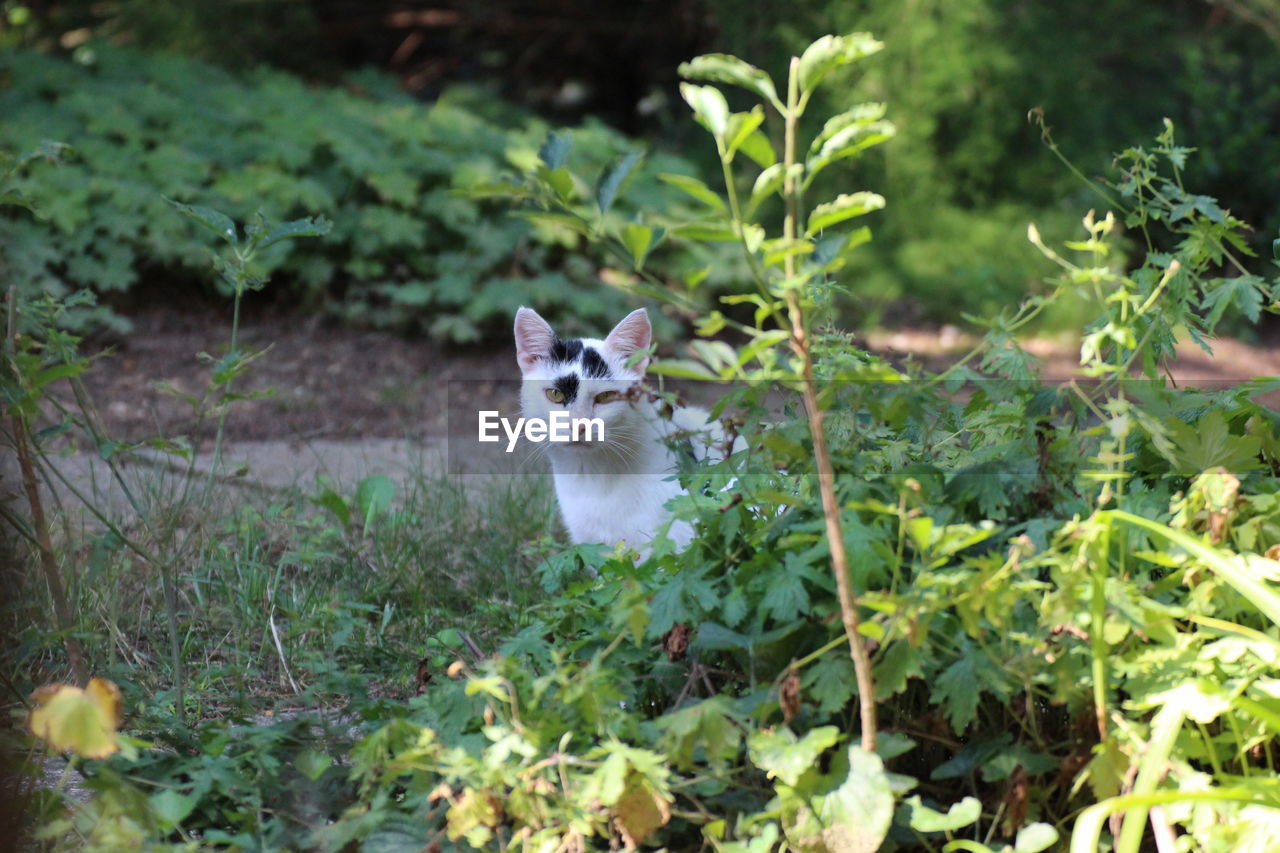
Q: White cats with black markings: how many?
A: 1